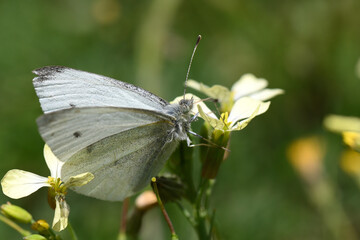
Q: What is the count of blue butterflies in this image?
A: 0